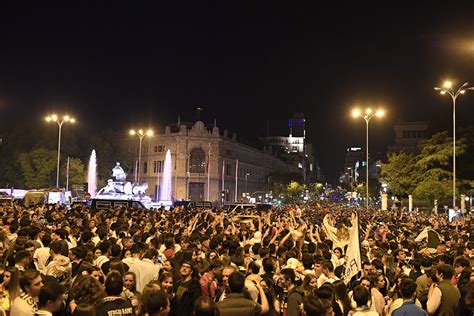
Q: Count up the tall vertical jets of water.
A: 2